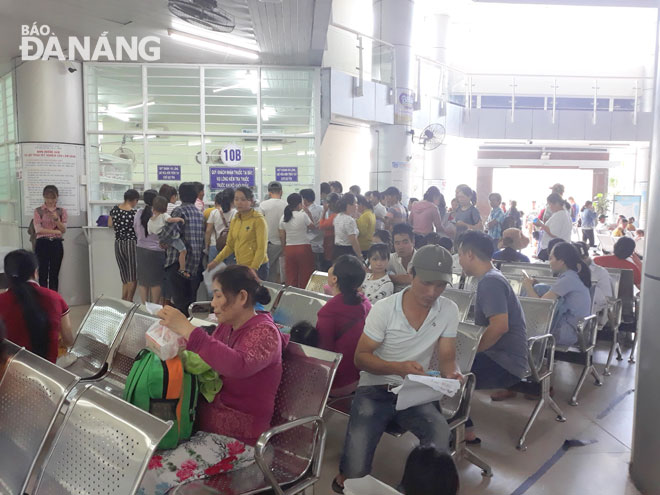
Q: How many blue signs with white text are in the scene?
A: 3